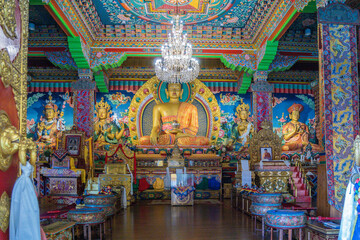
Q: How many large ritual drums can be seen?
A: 6